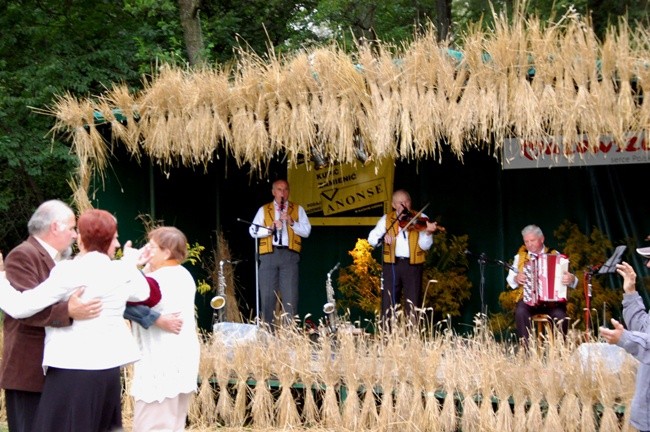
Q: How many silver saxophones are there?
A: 2